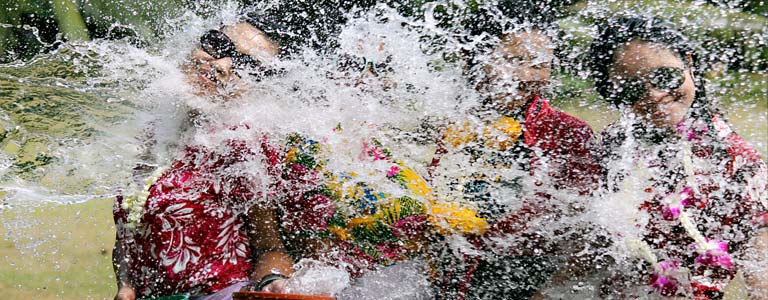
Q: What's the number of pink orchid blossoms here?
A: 4